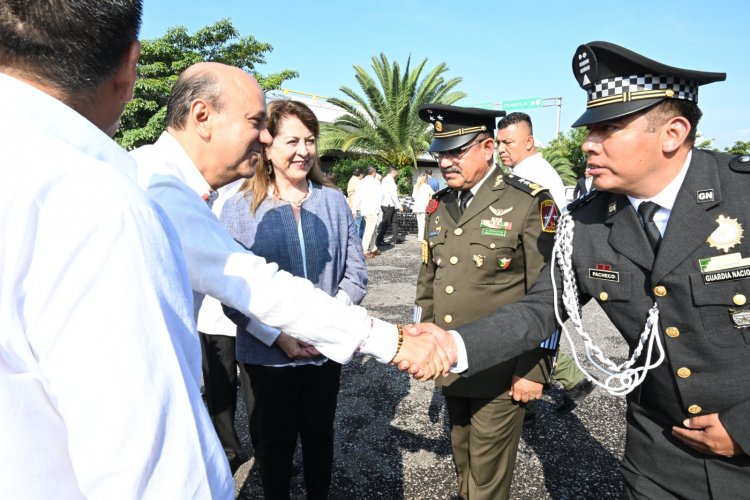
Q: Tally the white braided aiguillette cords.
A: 1